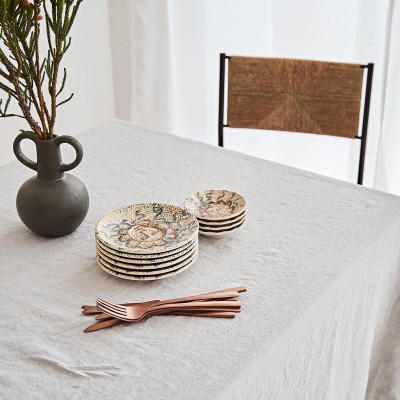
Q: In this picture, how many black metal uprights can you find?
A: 2